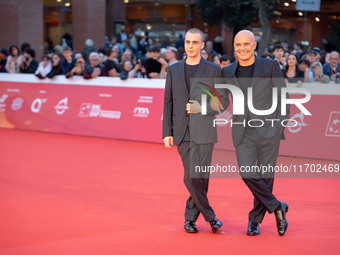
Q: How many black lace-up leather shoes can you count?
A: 4